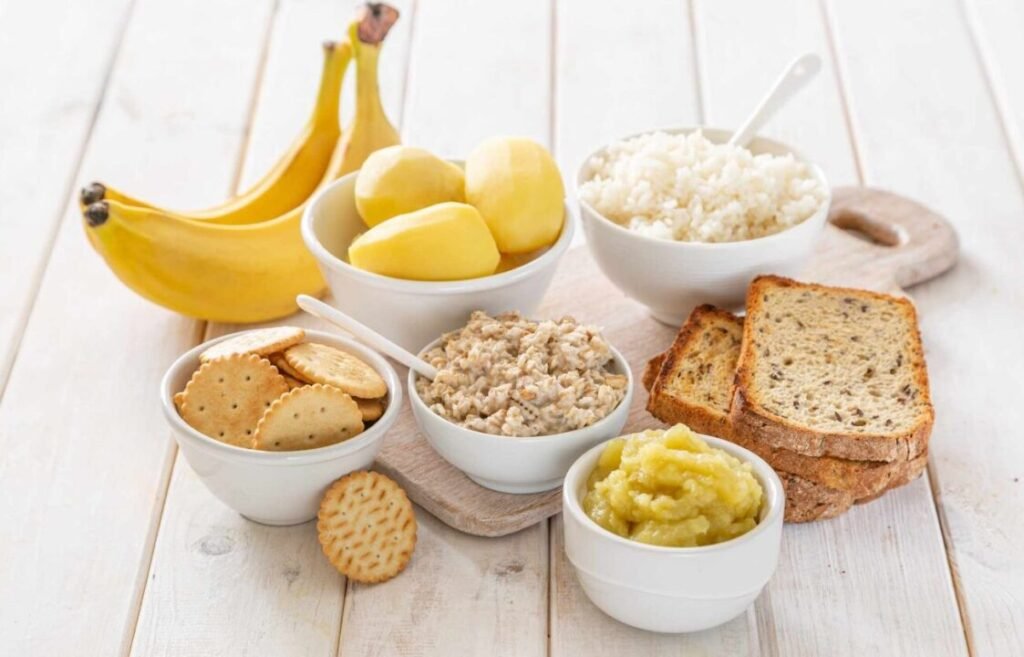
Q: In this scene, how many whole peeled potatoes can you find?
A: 3